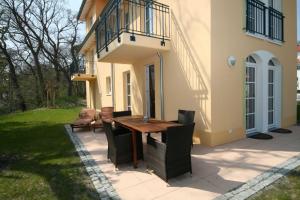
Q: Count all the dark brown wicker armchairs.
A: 4